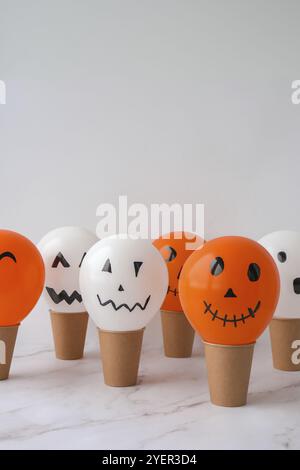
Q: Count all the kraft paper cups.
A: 6